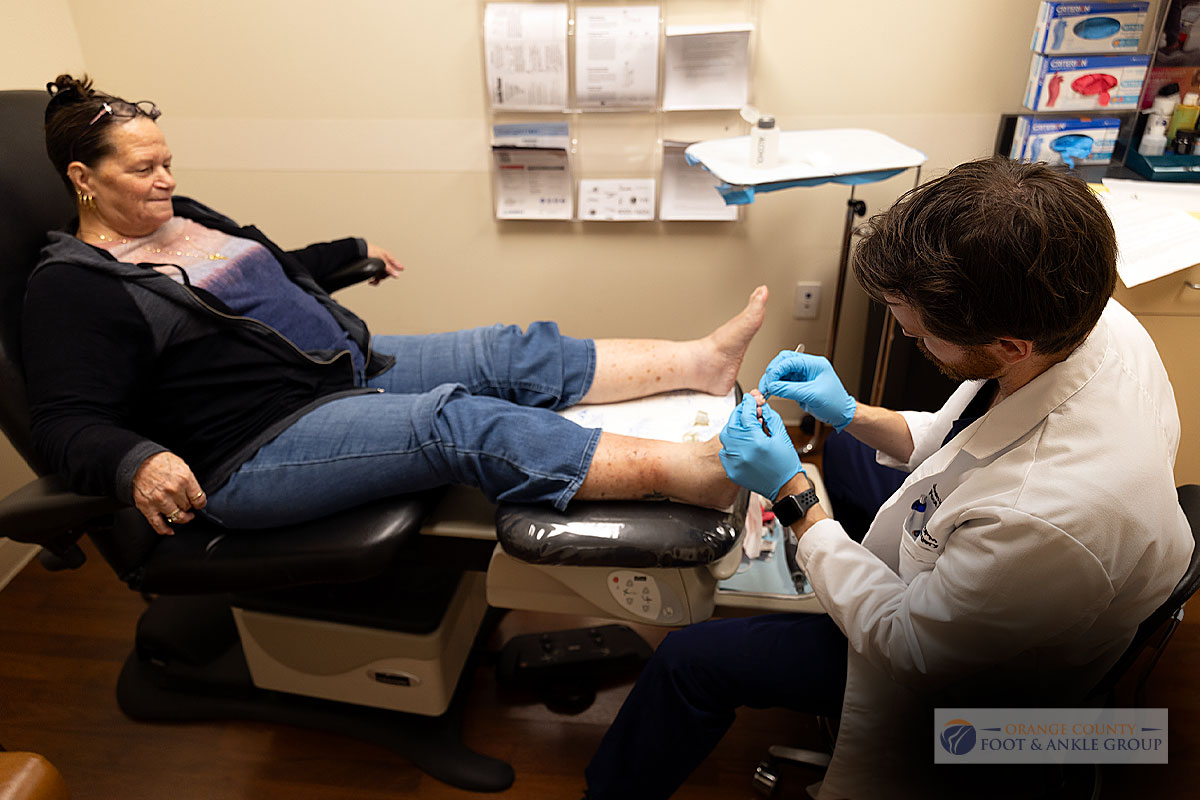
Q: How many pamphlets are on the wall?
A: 6